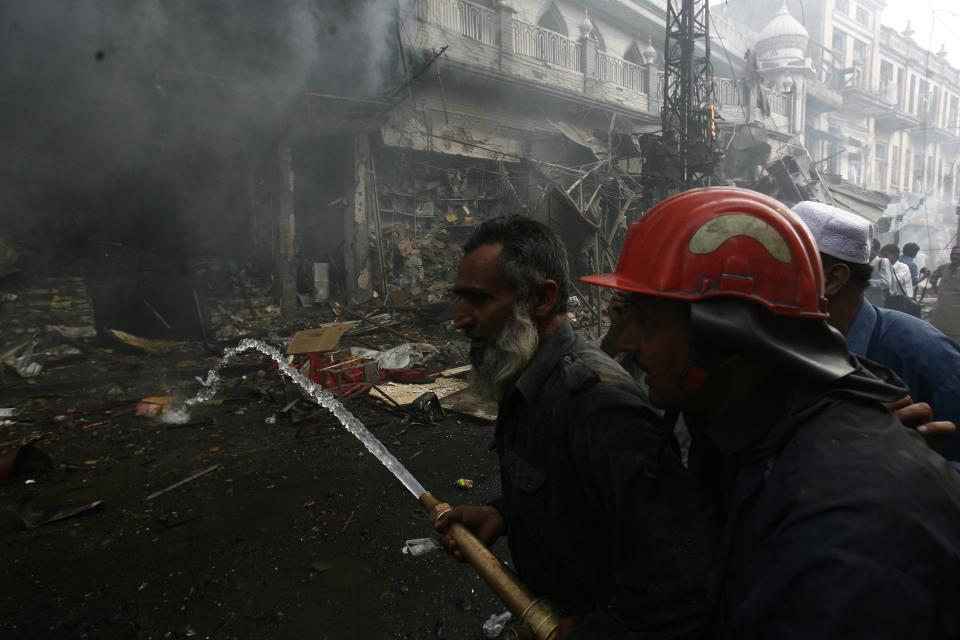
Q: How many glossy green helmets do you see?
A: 0